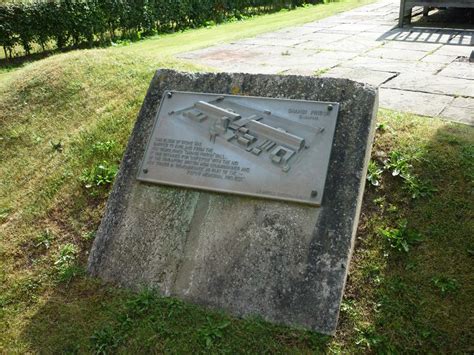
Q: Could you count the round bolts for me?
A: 4